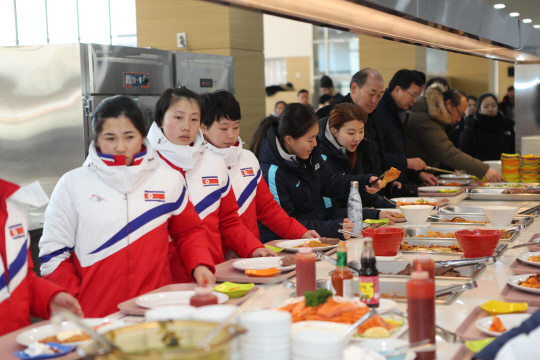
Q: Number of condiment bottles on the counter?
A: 6